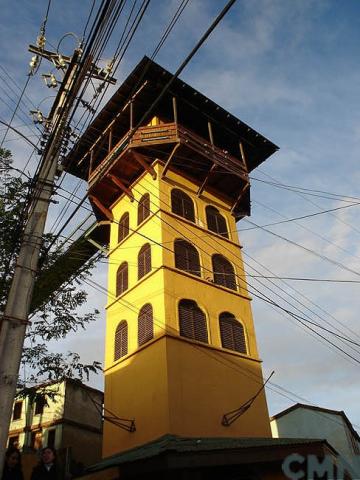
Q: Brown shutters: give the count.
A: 12